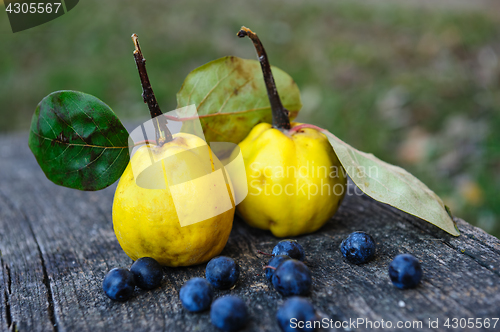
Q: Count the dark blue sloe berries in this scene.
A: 11